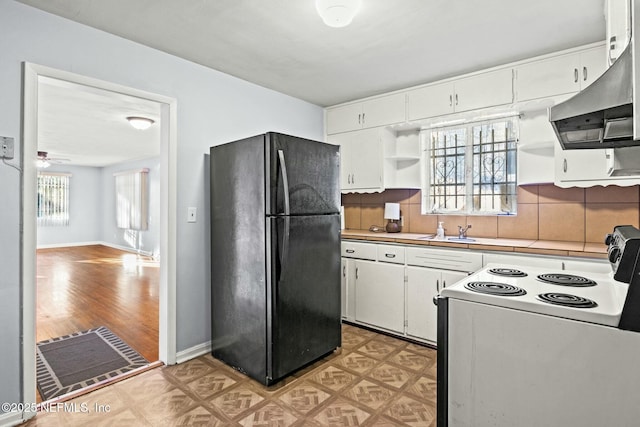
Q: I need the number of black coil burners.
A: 4